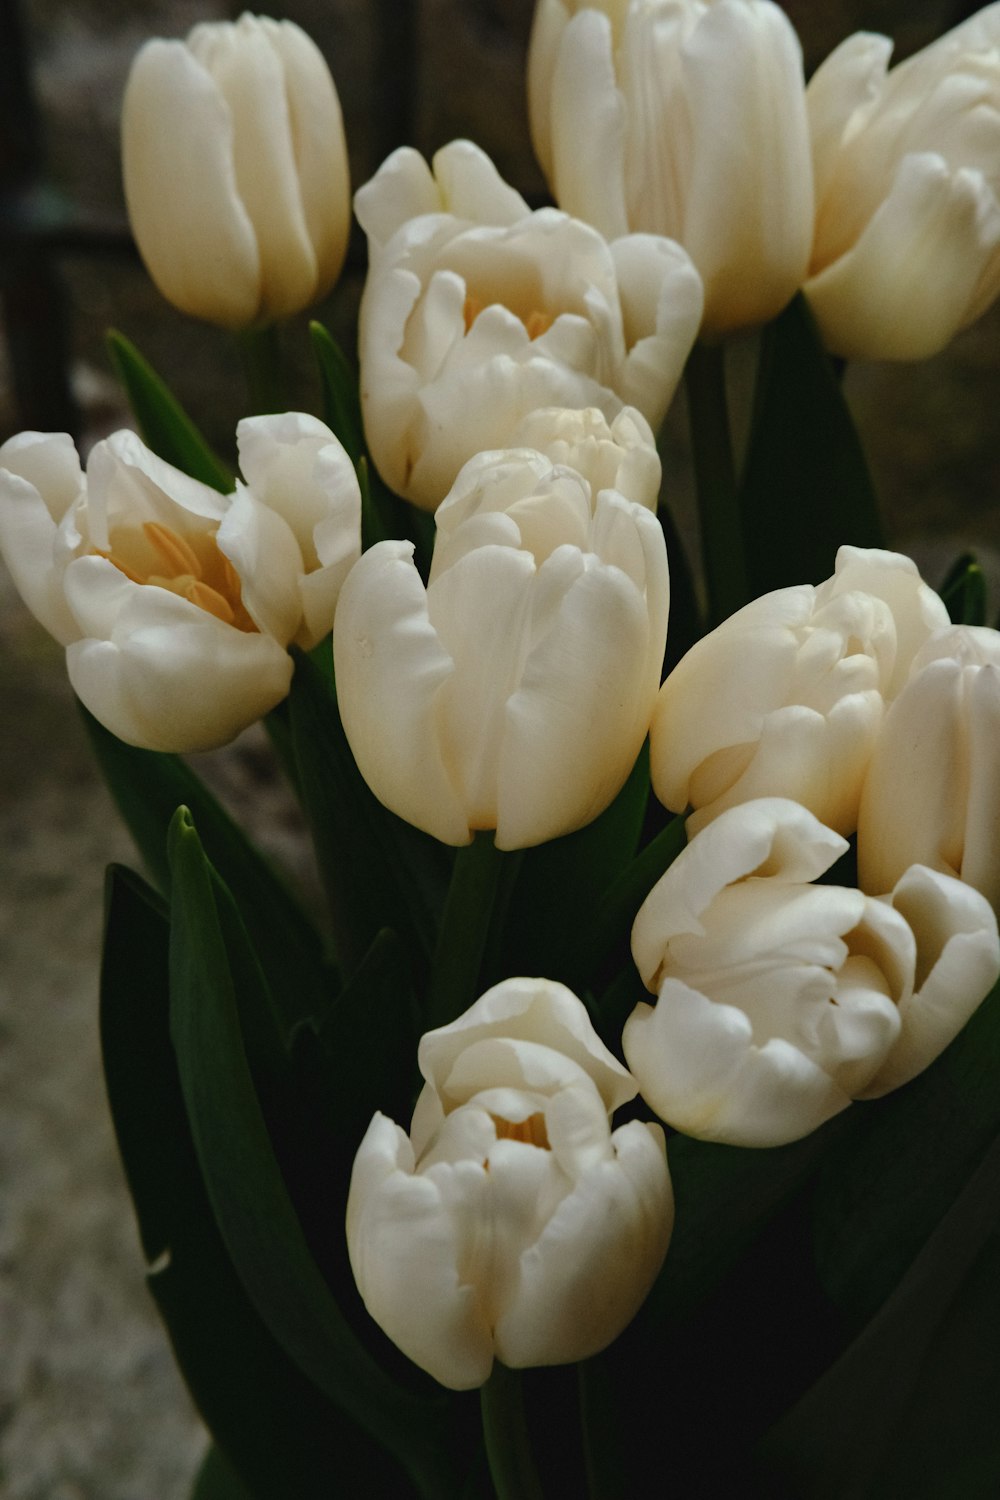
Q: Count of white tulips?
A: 11